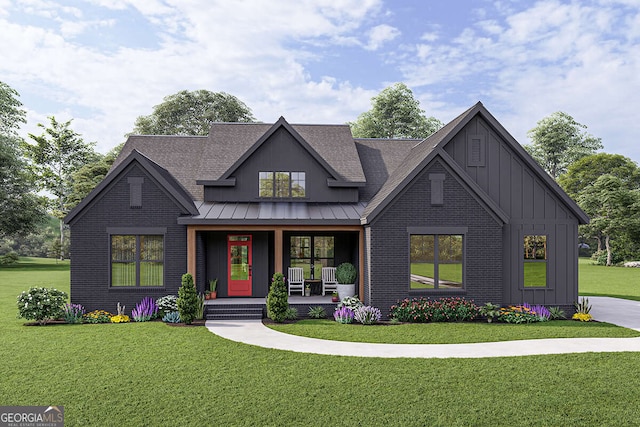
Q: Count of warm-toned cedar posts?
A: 3